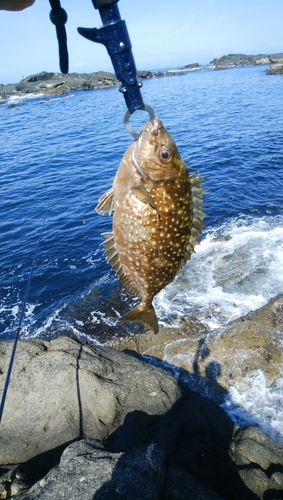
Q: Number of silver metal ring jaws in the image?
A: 2